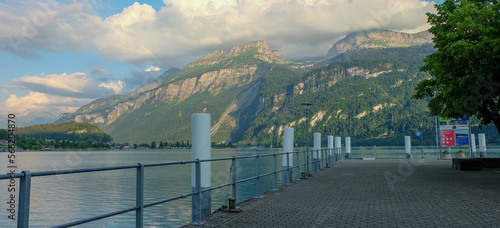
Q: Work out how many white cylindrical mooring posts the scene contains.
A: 9